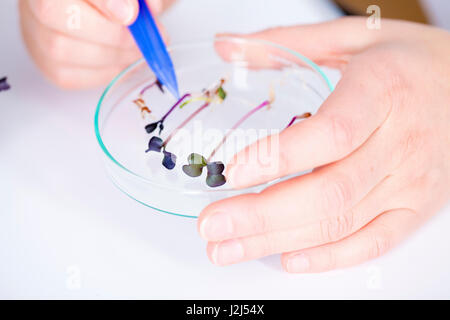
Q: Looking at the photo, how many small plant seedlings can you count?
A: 5